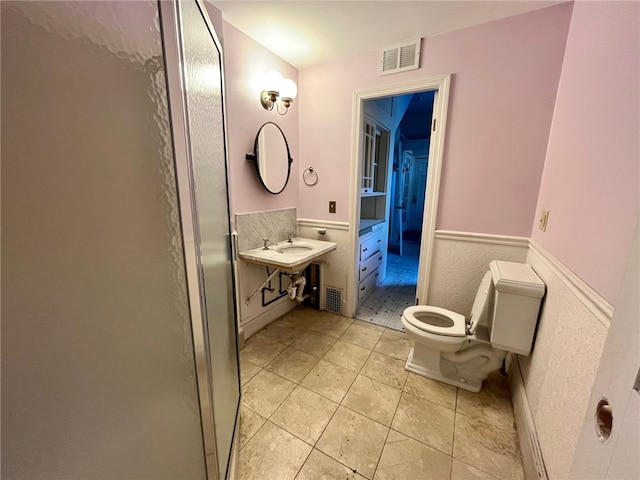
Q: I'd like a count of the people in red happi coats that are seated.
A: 0